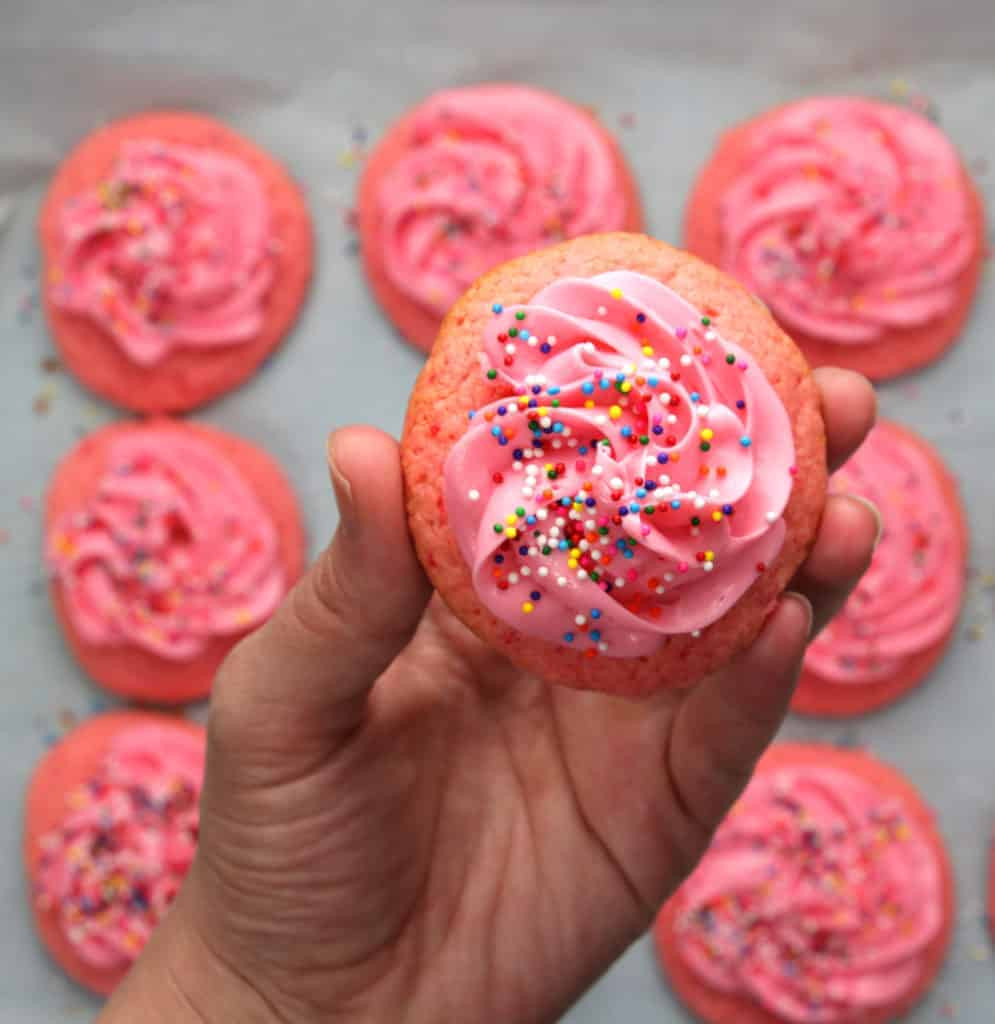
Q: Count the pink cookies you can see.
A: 8